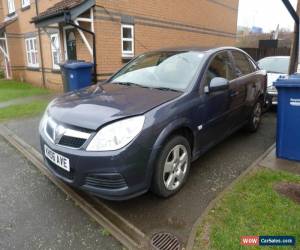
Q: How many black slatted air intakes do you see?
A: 1